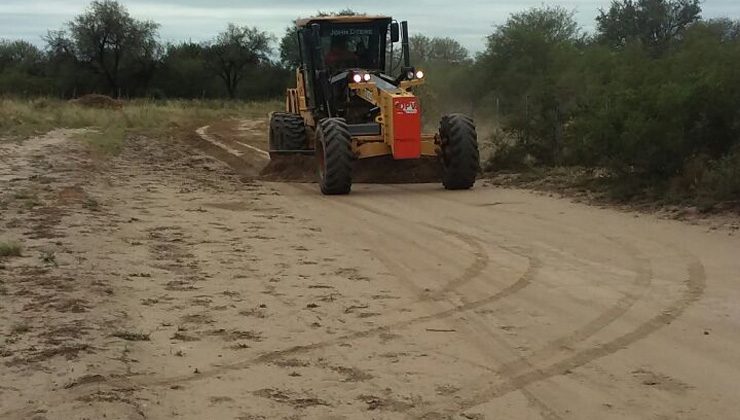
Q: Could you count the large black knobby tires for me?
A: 3